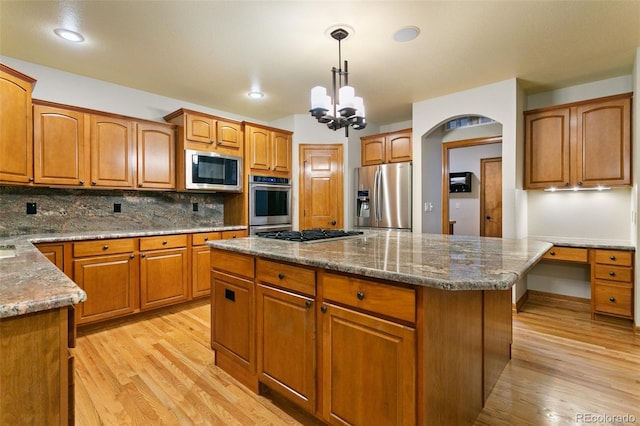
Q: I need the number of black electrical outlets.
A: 4